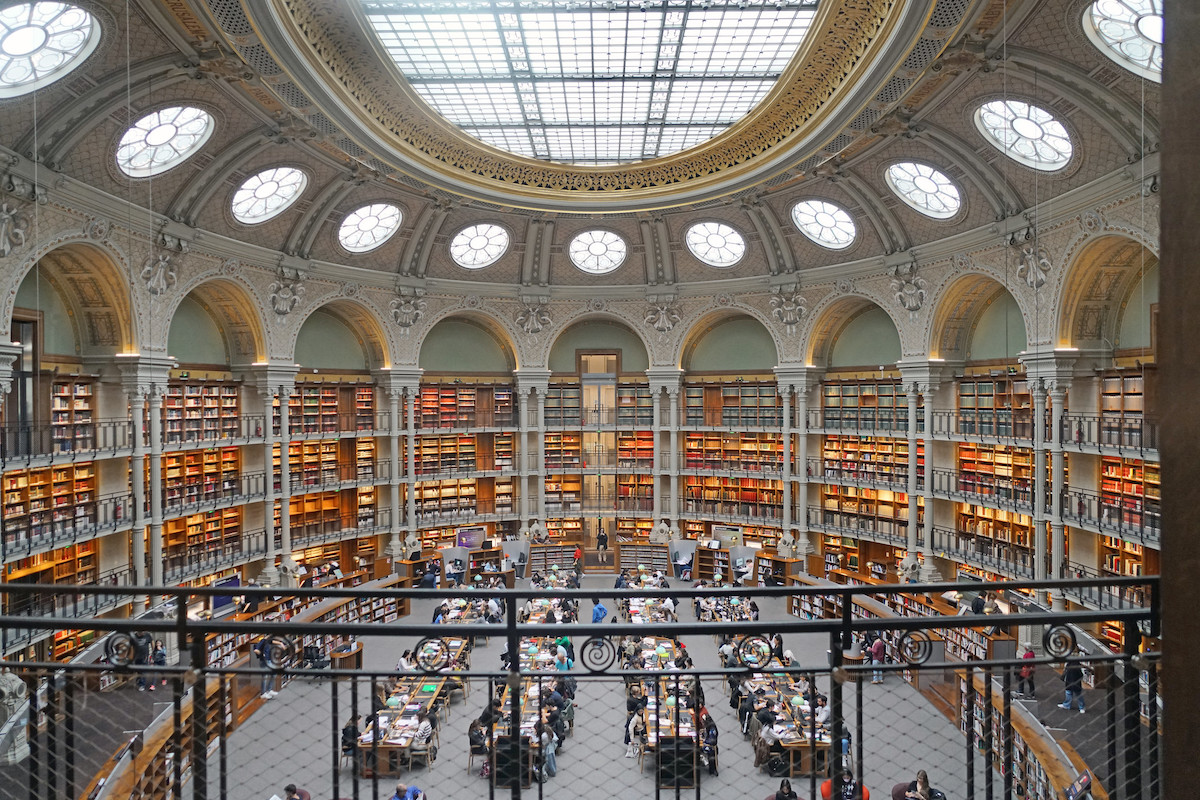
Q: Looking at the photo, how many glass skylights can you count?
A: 12